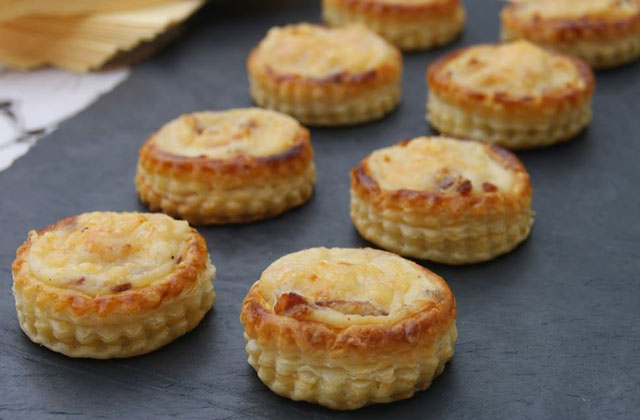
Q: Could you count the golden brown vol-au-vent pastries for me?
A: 8